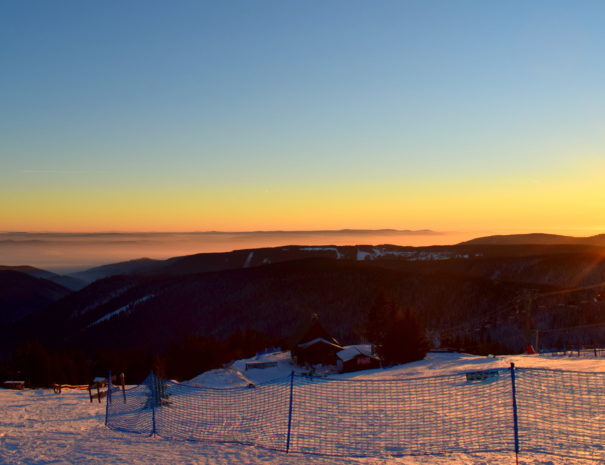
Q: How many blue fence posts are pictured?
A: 4